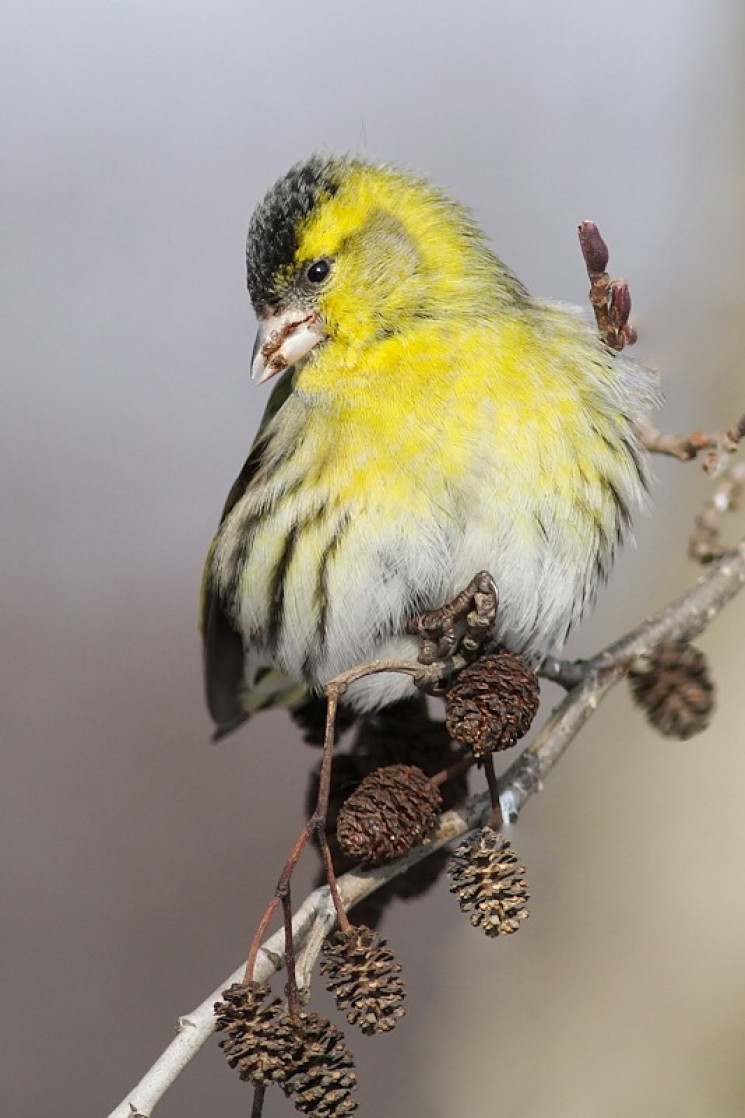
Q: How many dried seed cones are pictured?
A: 7